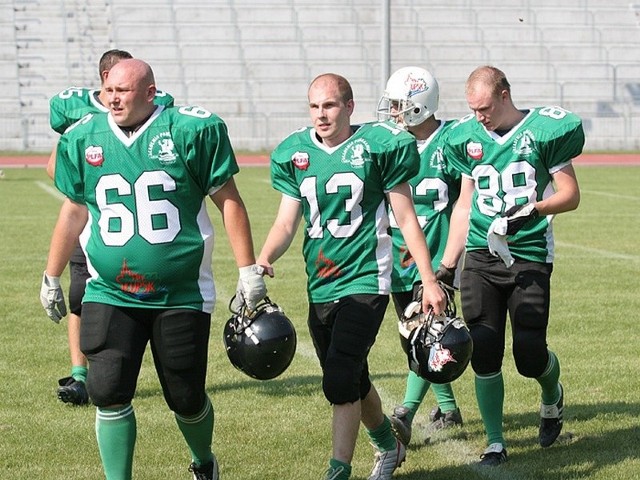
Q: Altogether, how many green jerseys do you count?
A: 5